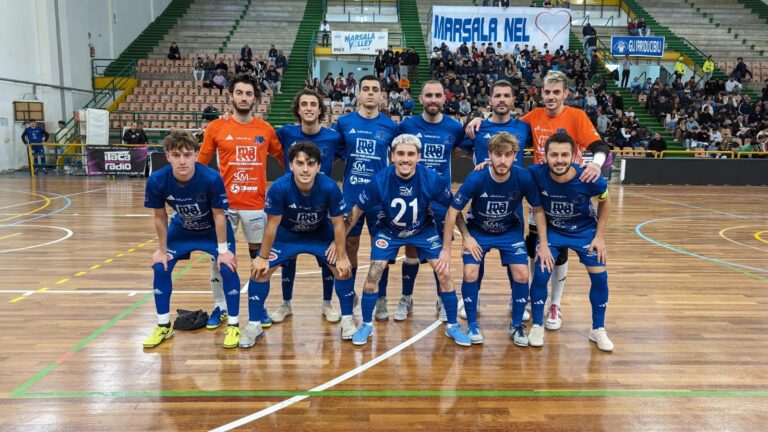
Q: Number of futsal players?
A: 11